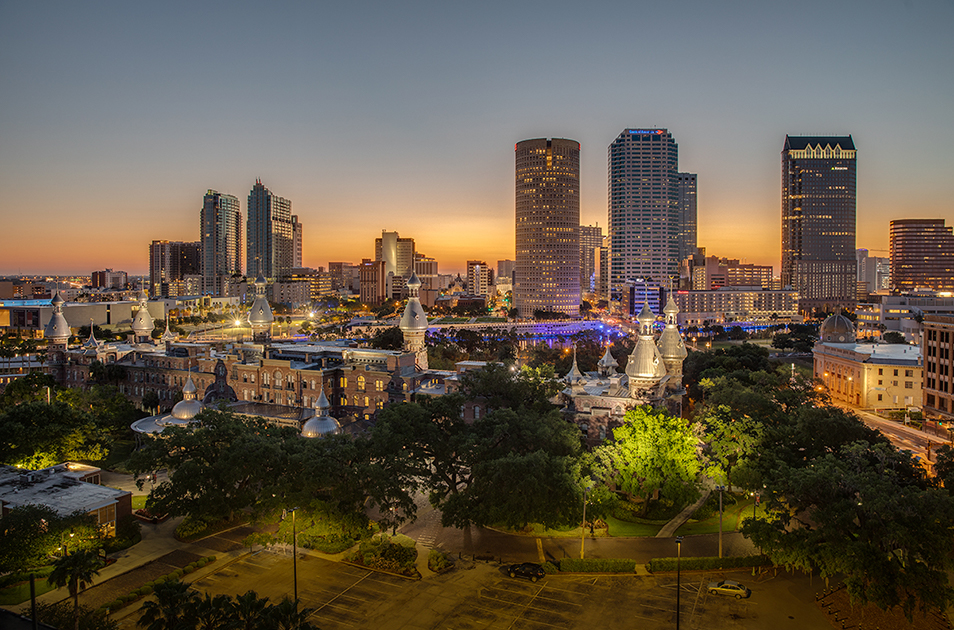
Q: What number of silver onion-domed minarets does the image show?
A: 6